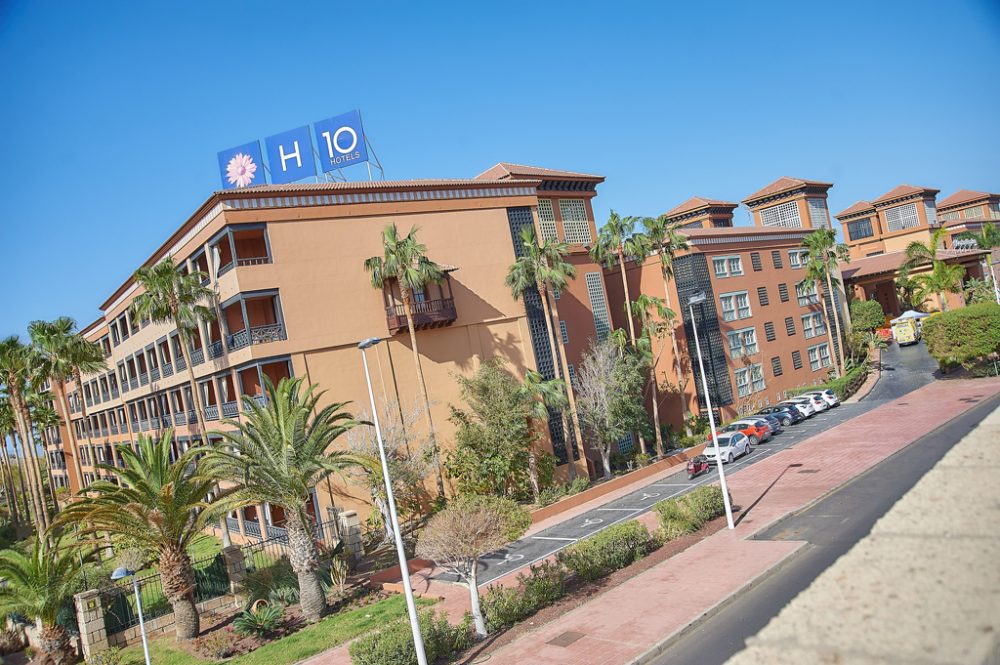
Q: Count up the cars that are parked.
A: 8